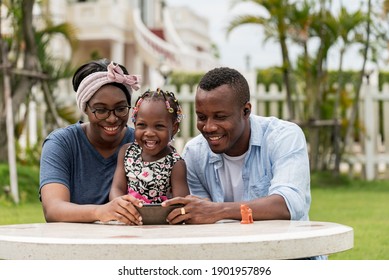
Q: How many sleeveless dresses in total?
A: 1